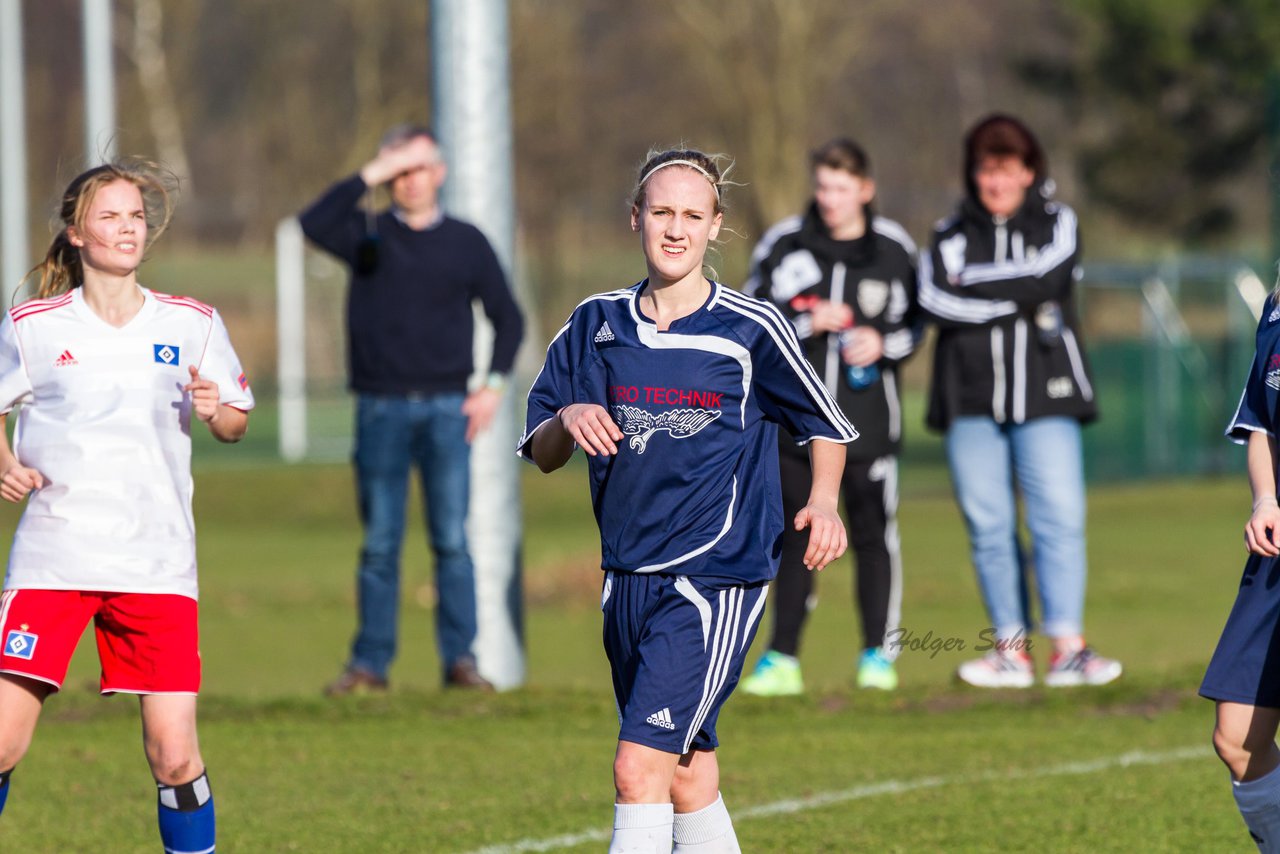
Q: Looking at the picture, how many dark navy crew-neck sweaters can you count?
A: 1